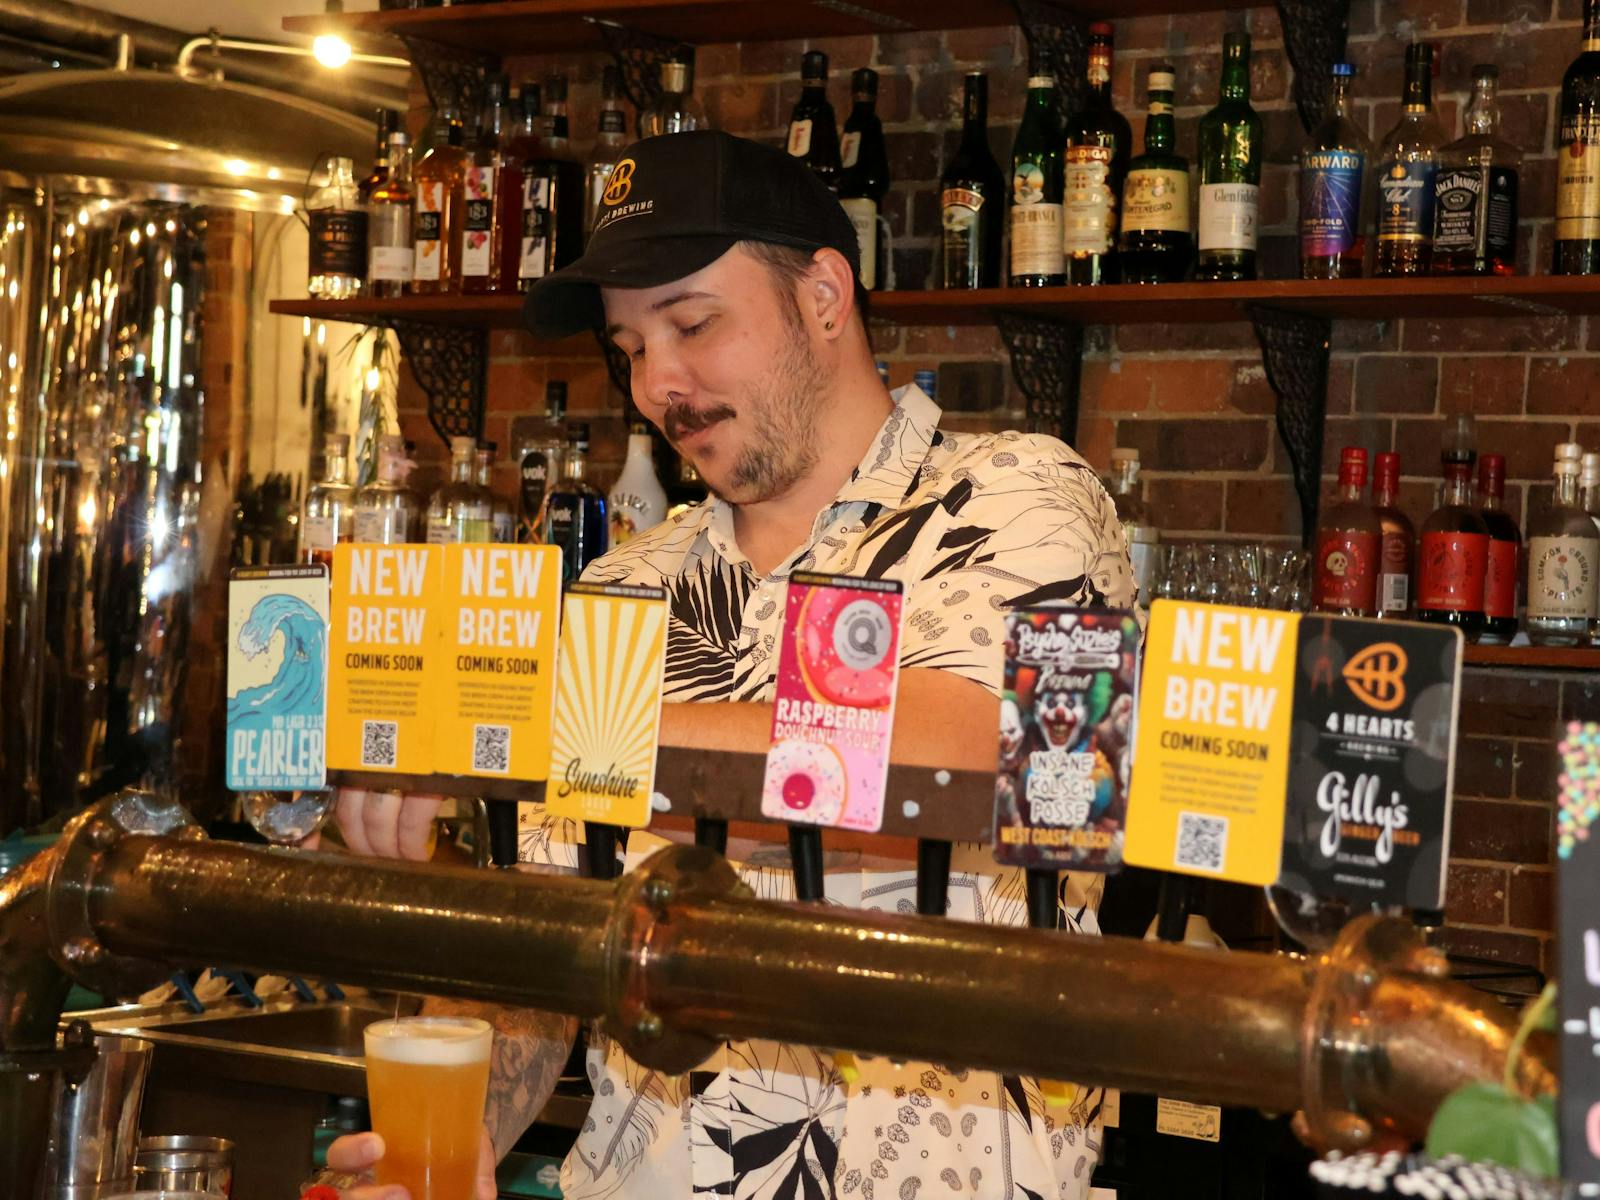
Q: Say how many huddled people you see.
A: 0